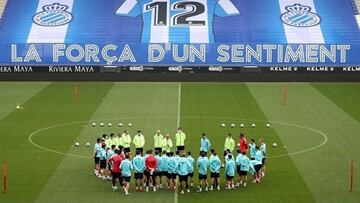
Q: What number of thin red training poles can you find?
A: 4